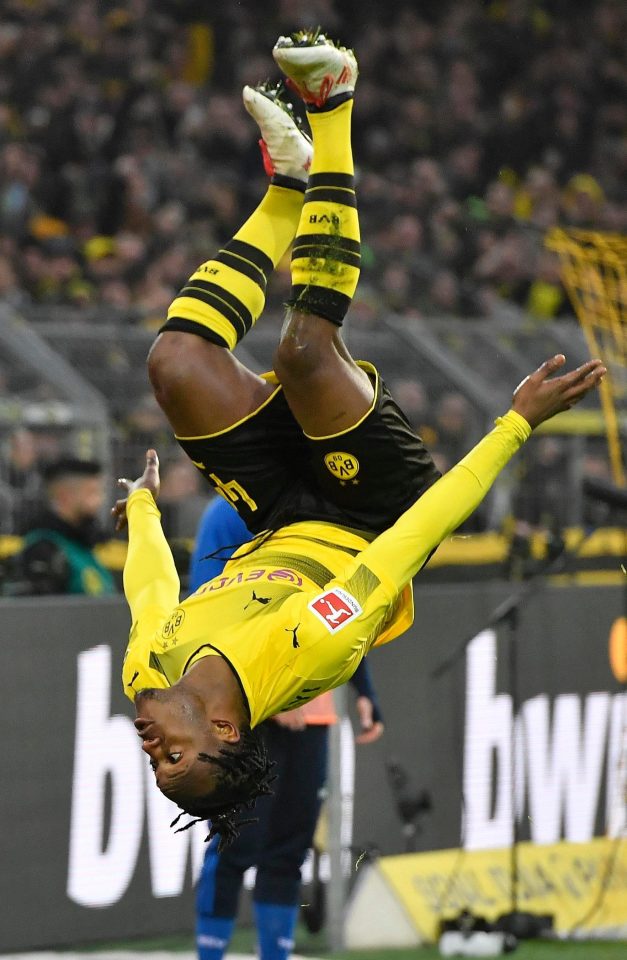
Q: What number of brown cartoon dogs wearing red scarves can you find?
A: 0